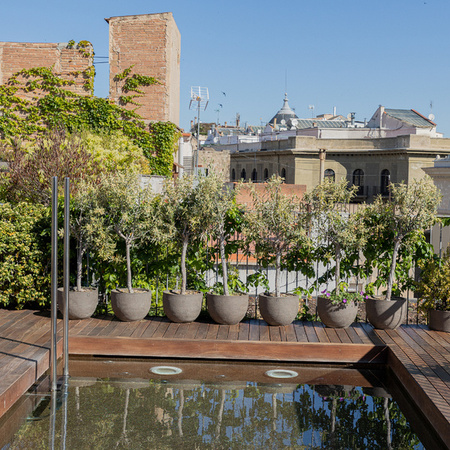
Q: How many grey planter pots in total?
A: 8